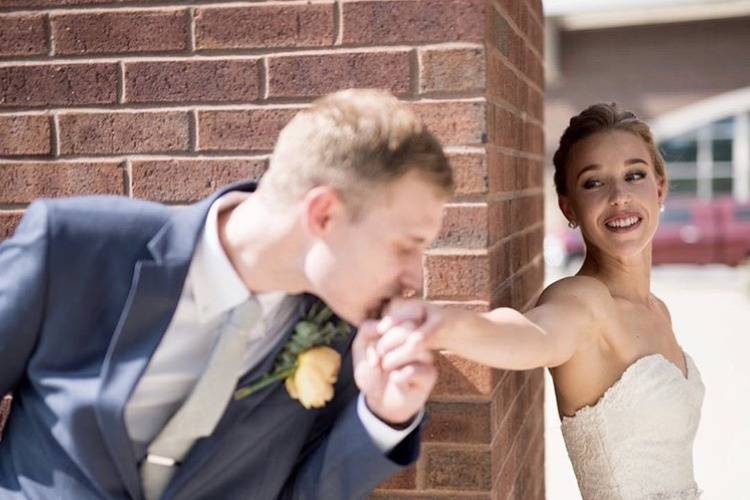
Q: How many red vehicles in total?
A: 1